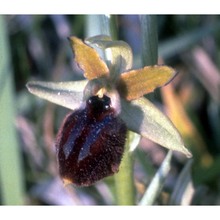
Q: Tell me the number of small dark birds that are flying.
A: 0